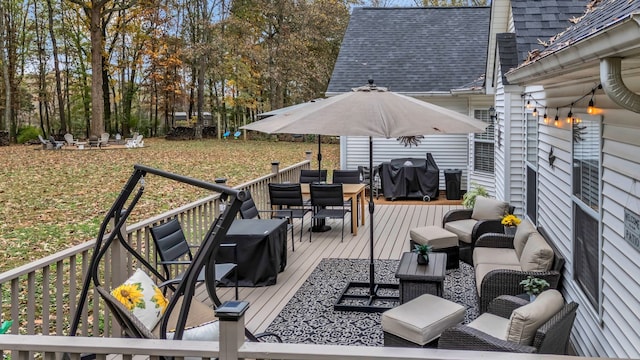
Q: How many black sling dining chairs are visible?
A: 6